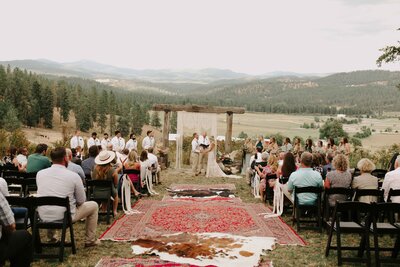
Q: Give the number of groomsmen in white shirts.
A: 6